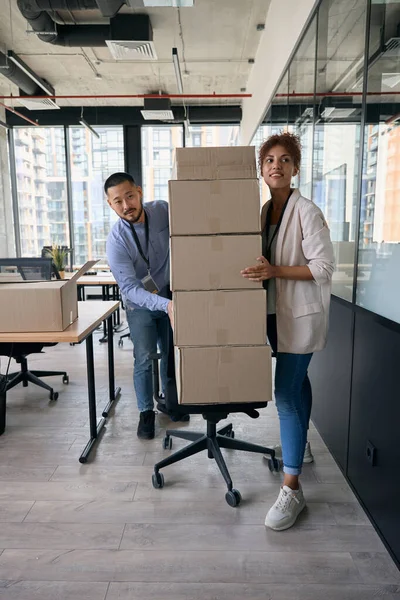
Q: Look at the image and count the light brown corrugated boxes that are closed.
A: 5